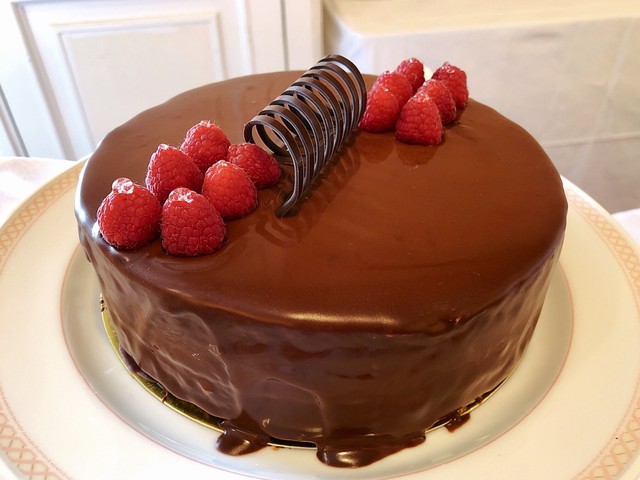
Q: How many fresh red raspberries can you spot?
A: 12